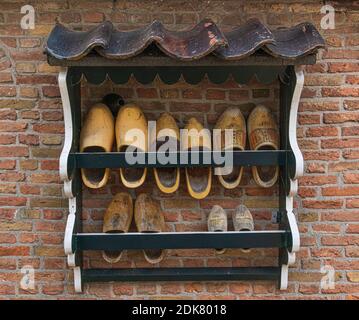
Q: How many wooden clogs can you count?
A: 10